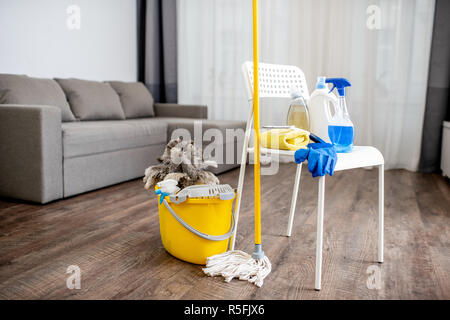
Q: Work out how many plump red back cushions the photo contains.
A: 0